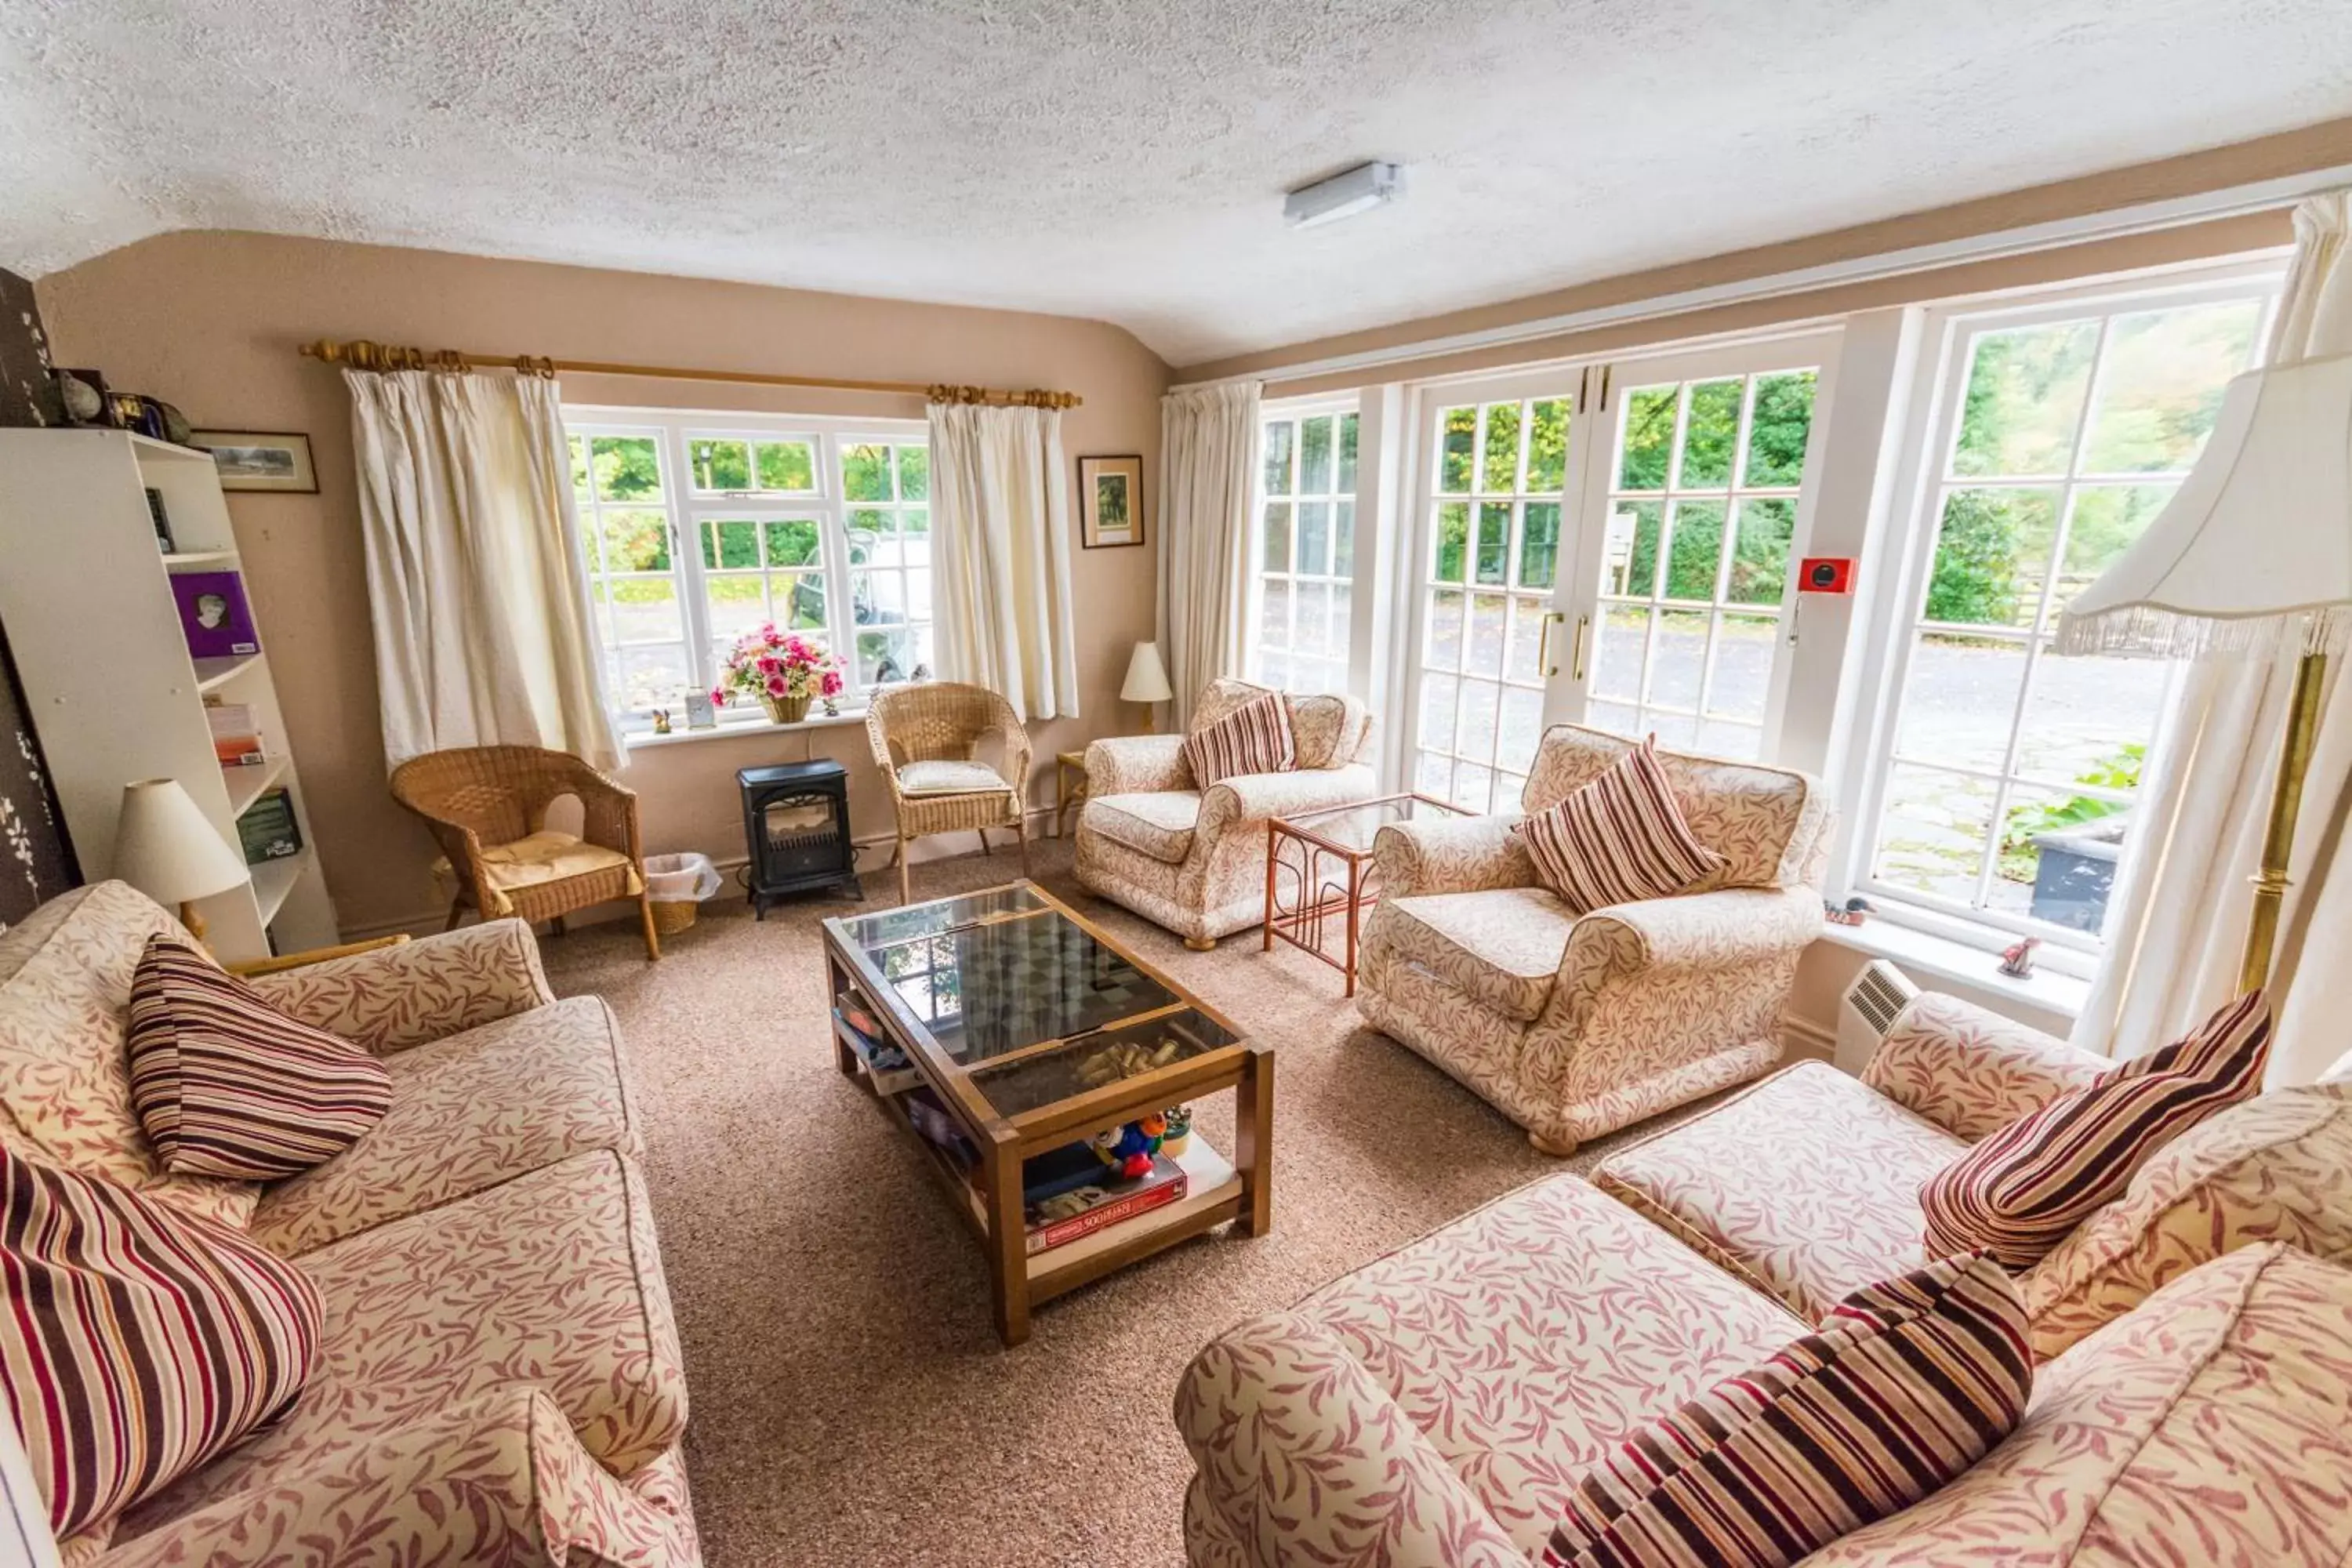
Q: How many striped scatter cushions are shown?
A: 6